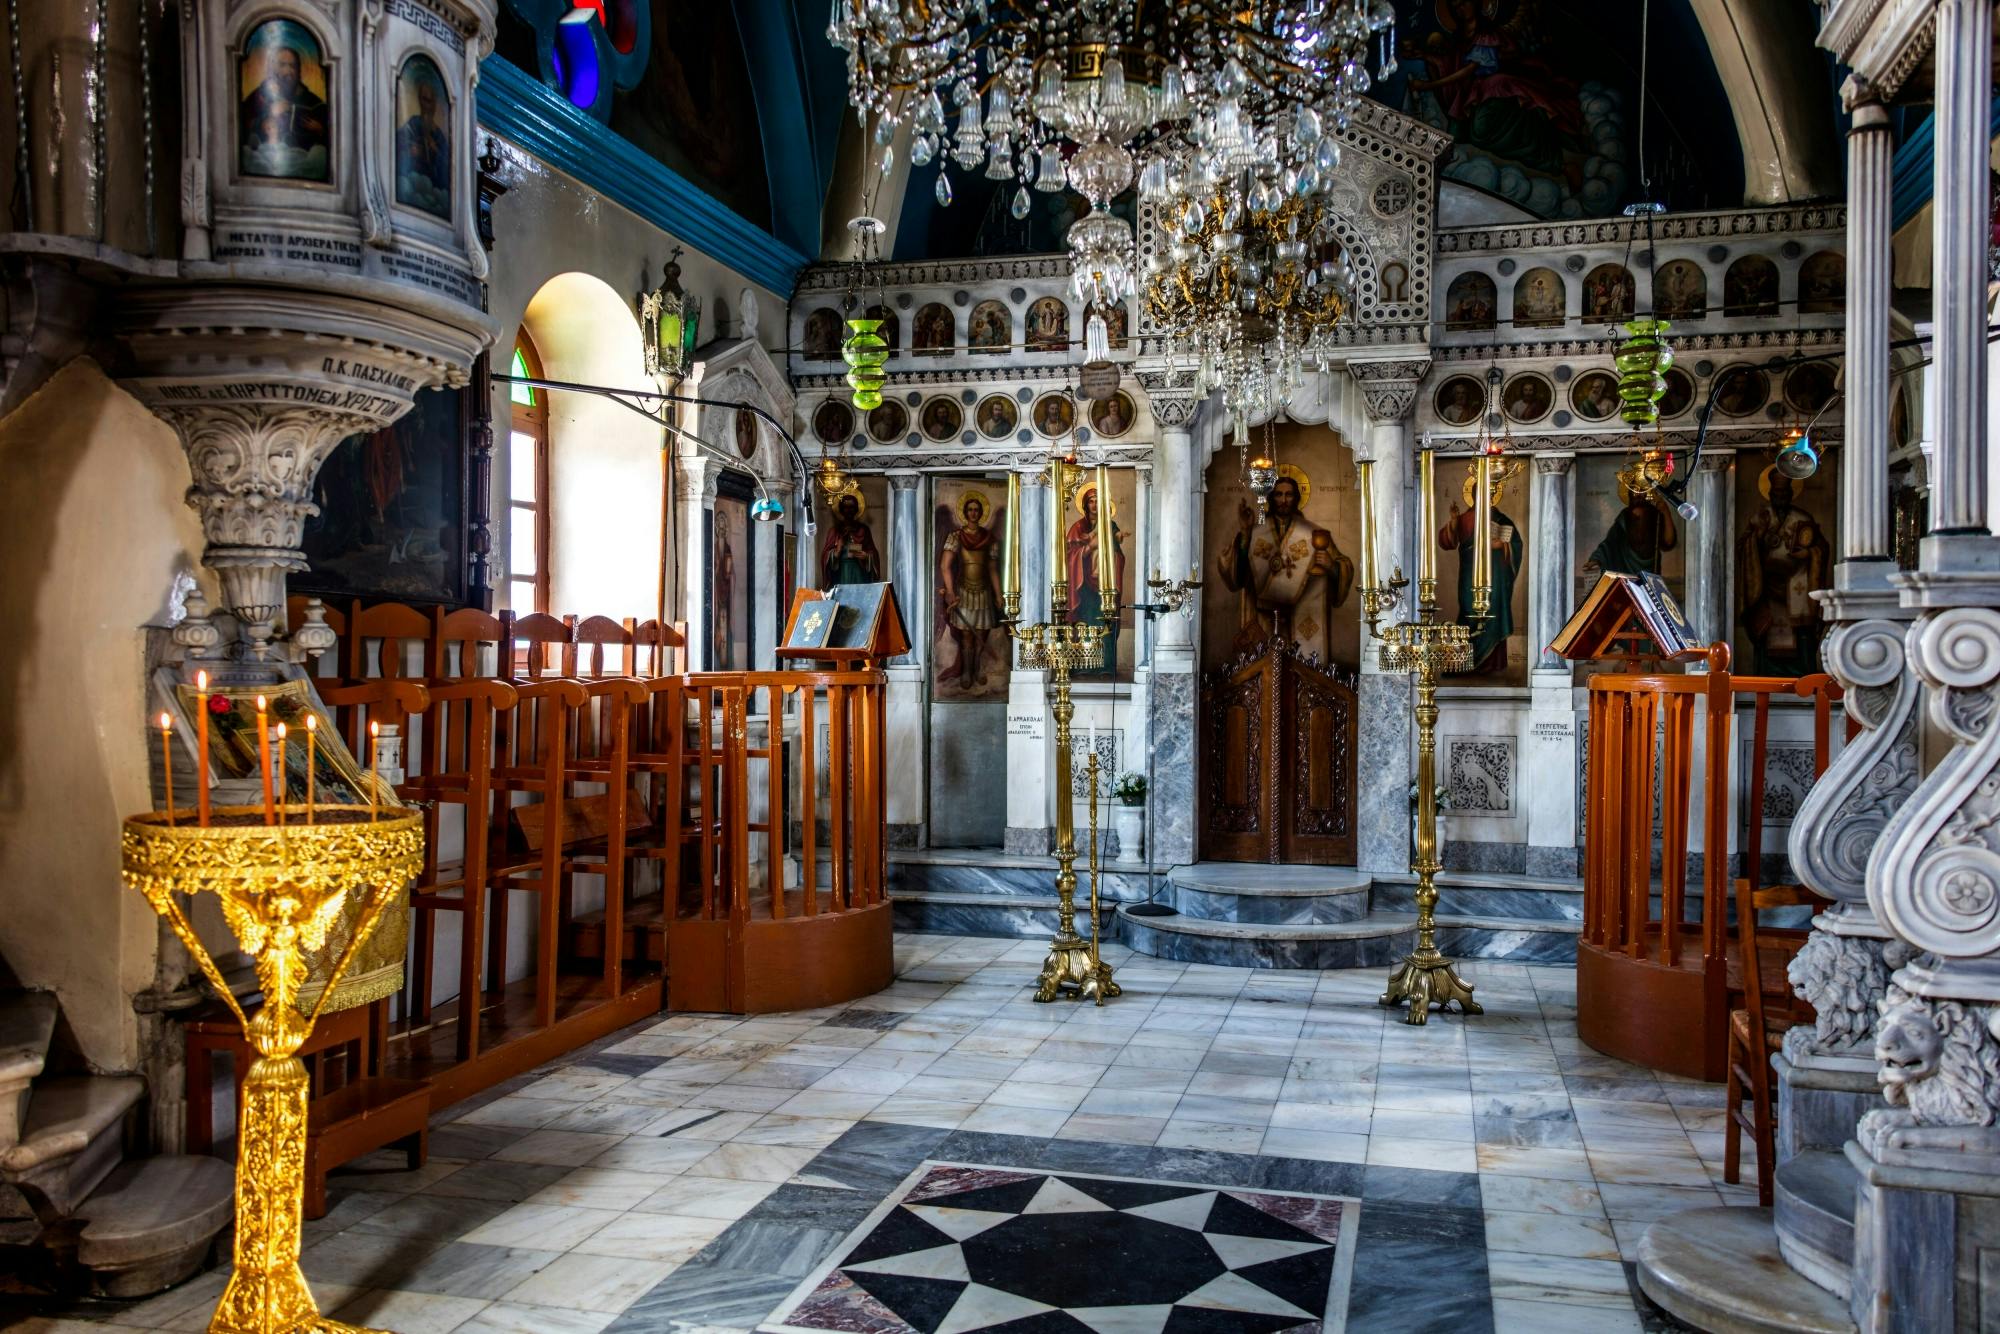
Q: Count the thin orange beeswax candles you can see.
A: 6